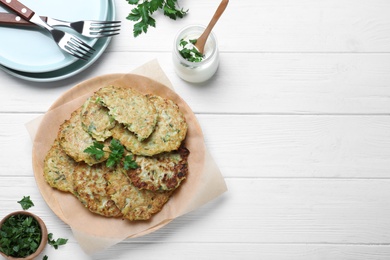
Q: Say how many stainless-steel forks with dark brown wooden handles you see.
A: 2